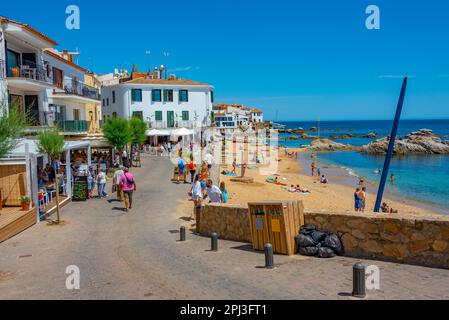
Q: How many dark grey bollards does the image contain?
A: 4